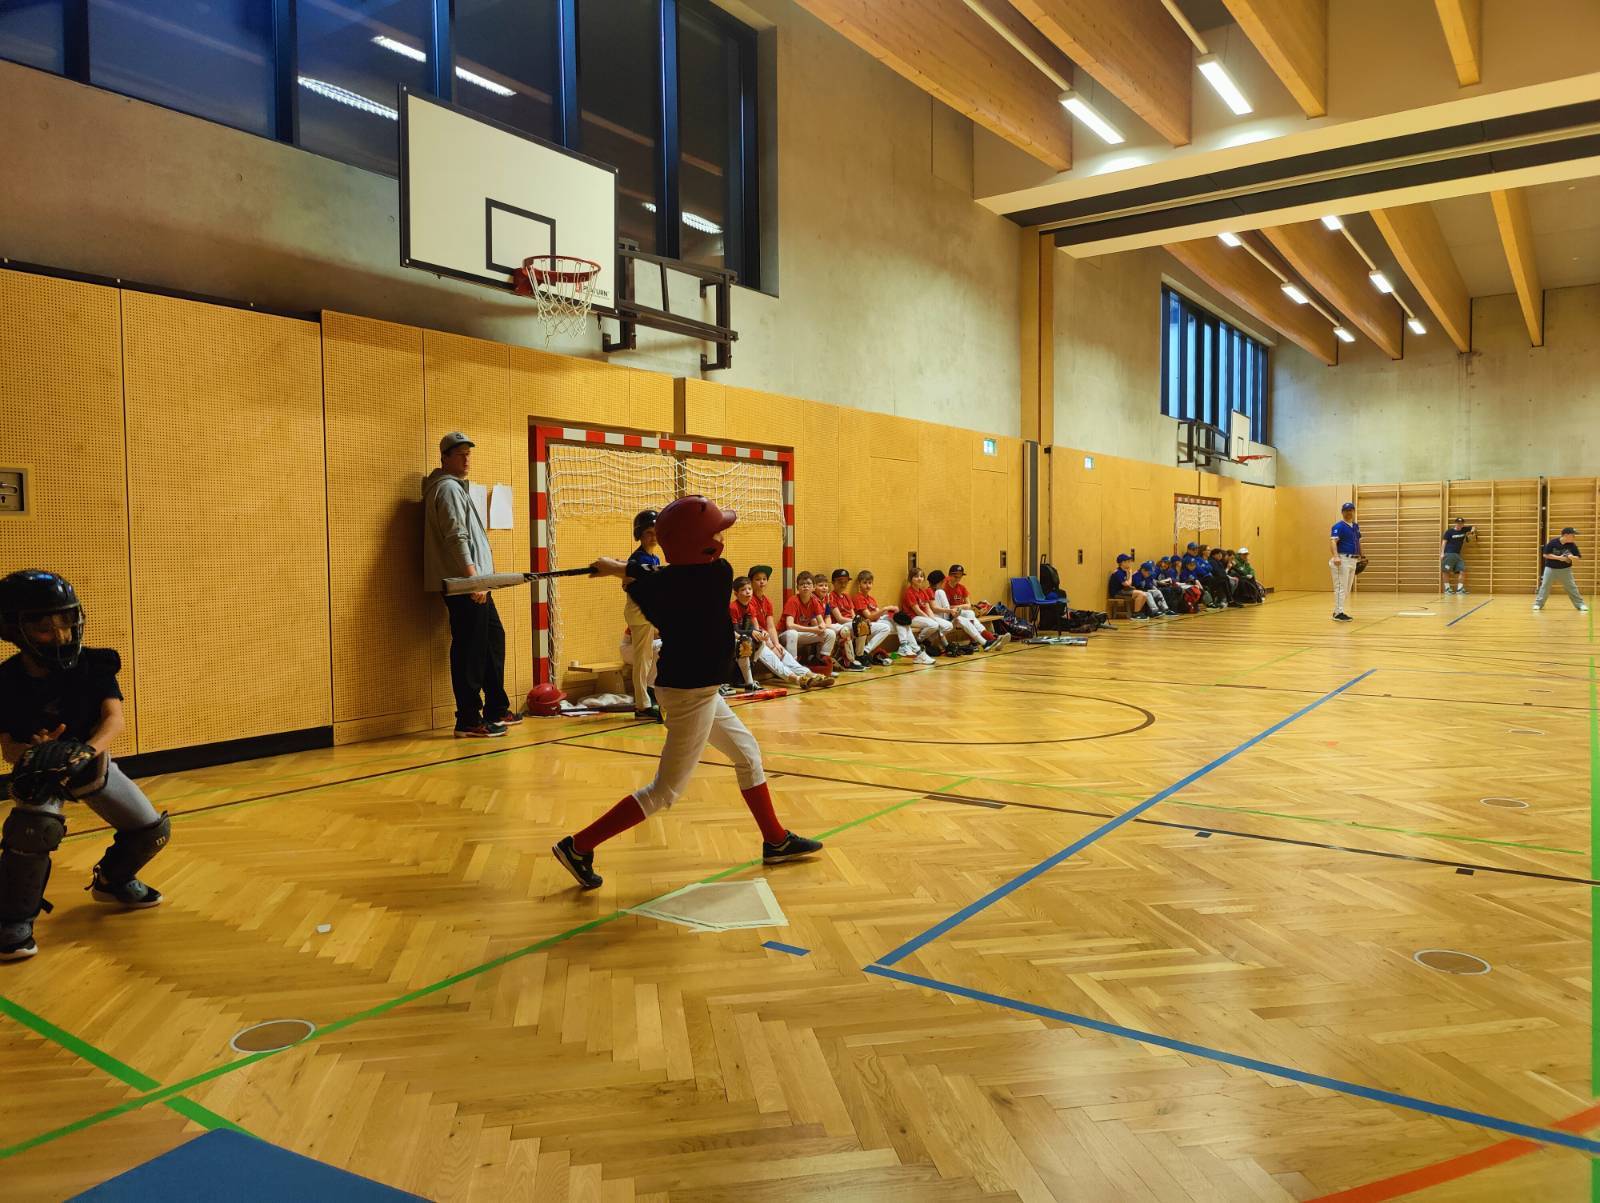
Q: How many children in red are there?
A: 9